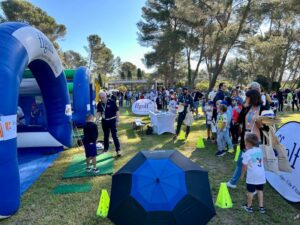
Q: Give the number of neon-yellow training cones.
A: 5